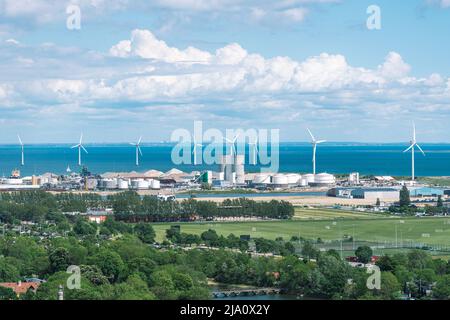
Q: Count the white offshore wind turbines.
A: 8